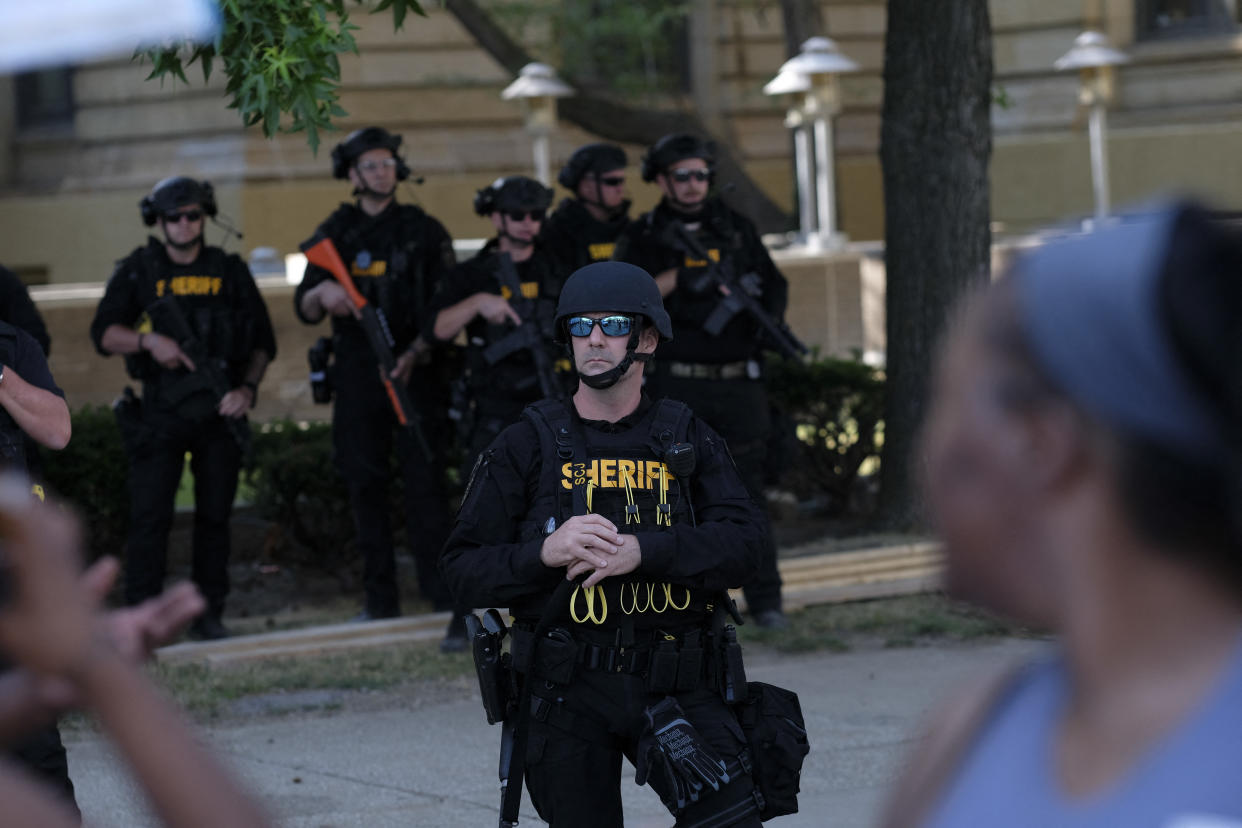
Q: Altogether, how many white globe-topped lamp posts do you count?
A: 4